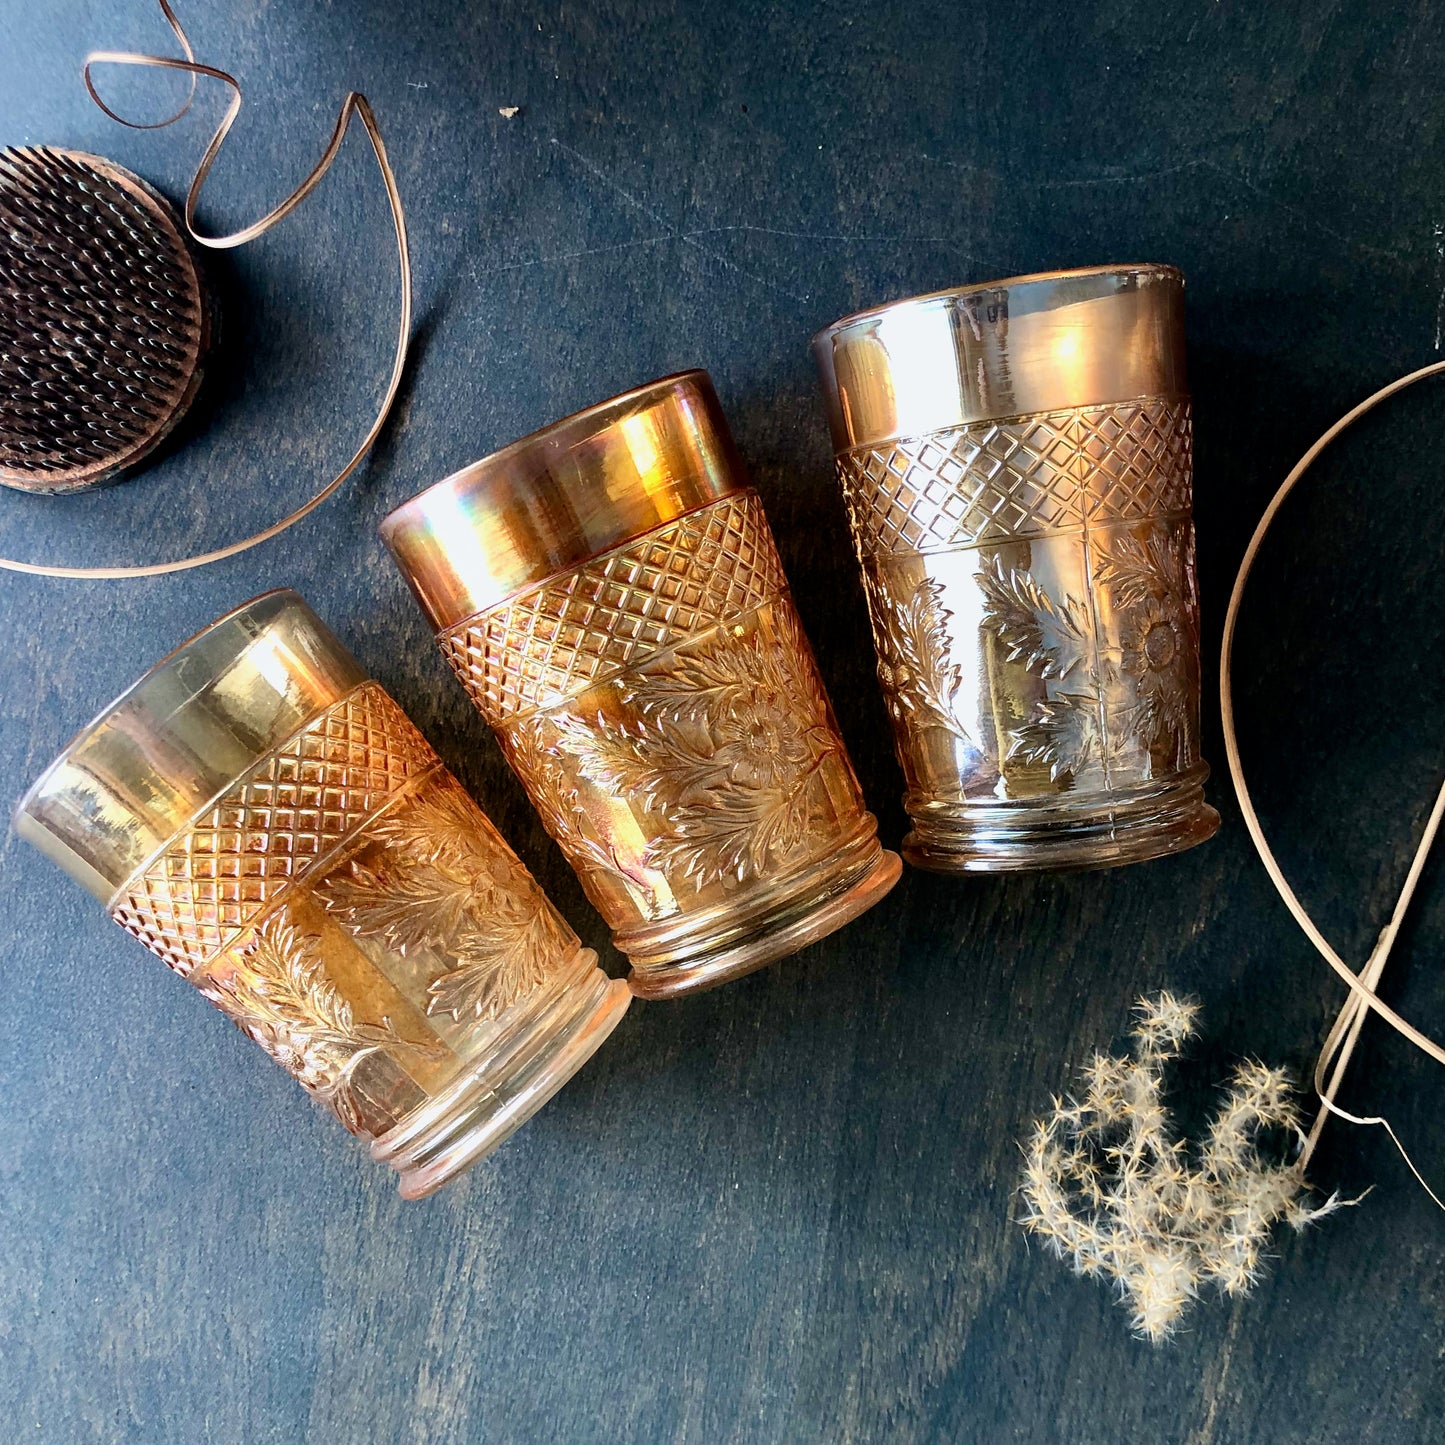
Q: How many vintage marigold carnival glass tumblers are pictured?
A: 3